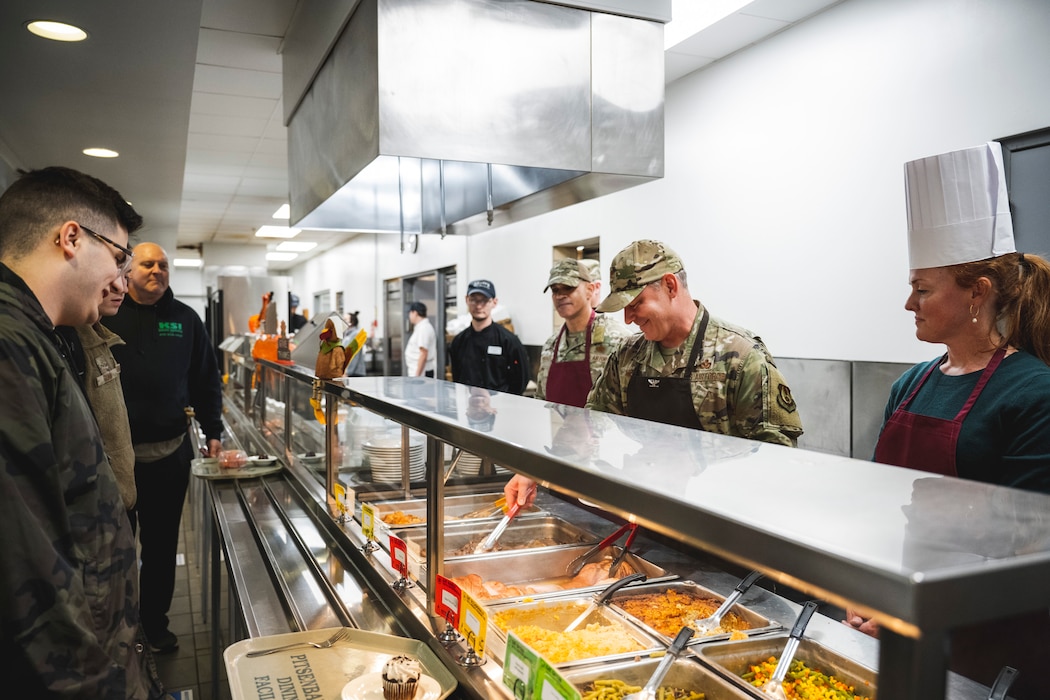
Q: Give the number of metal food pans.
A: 7